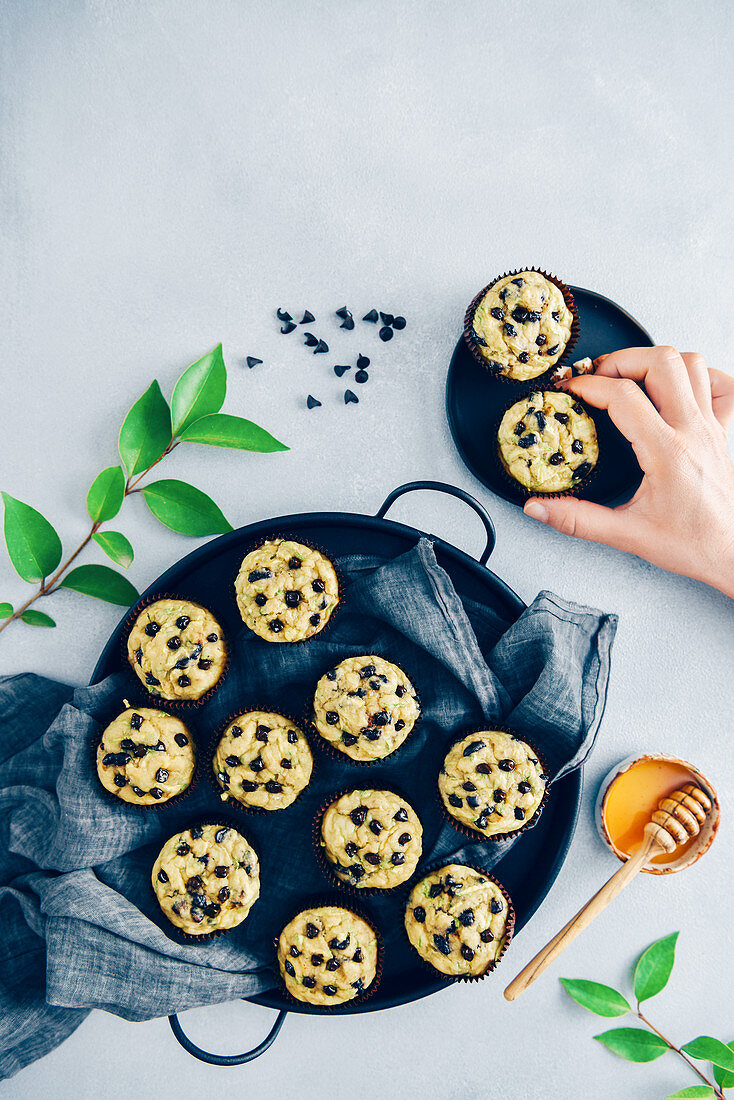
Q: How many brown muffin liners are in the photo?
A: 12